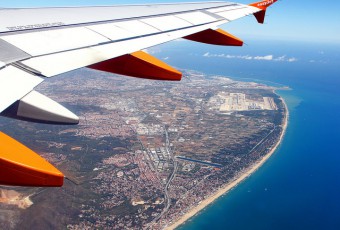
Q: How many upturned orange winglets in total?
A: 1